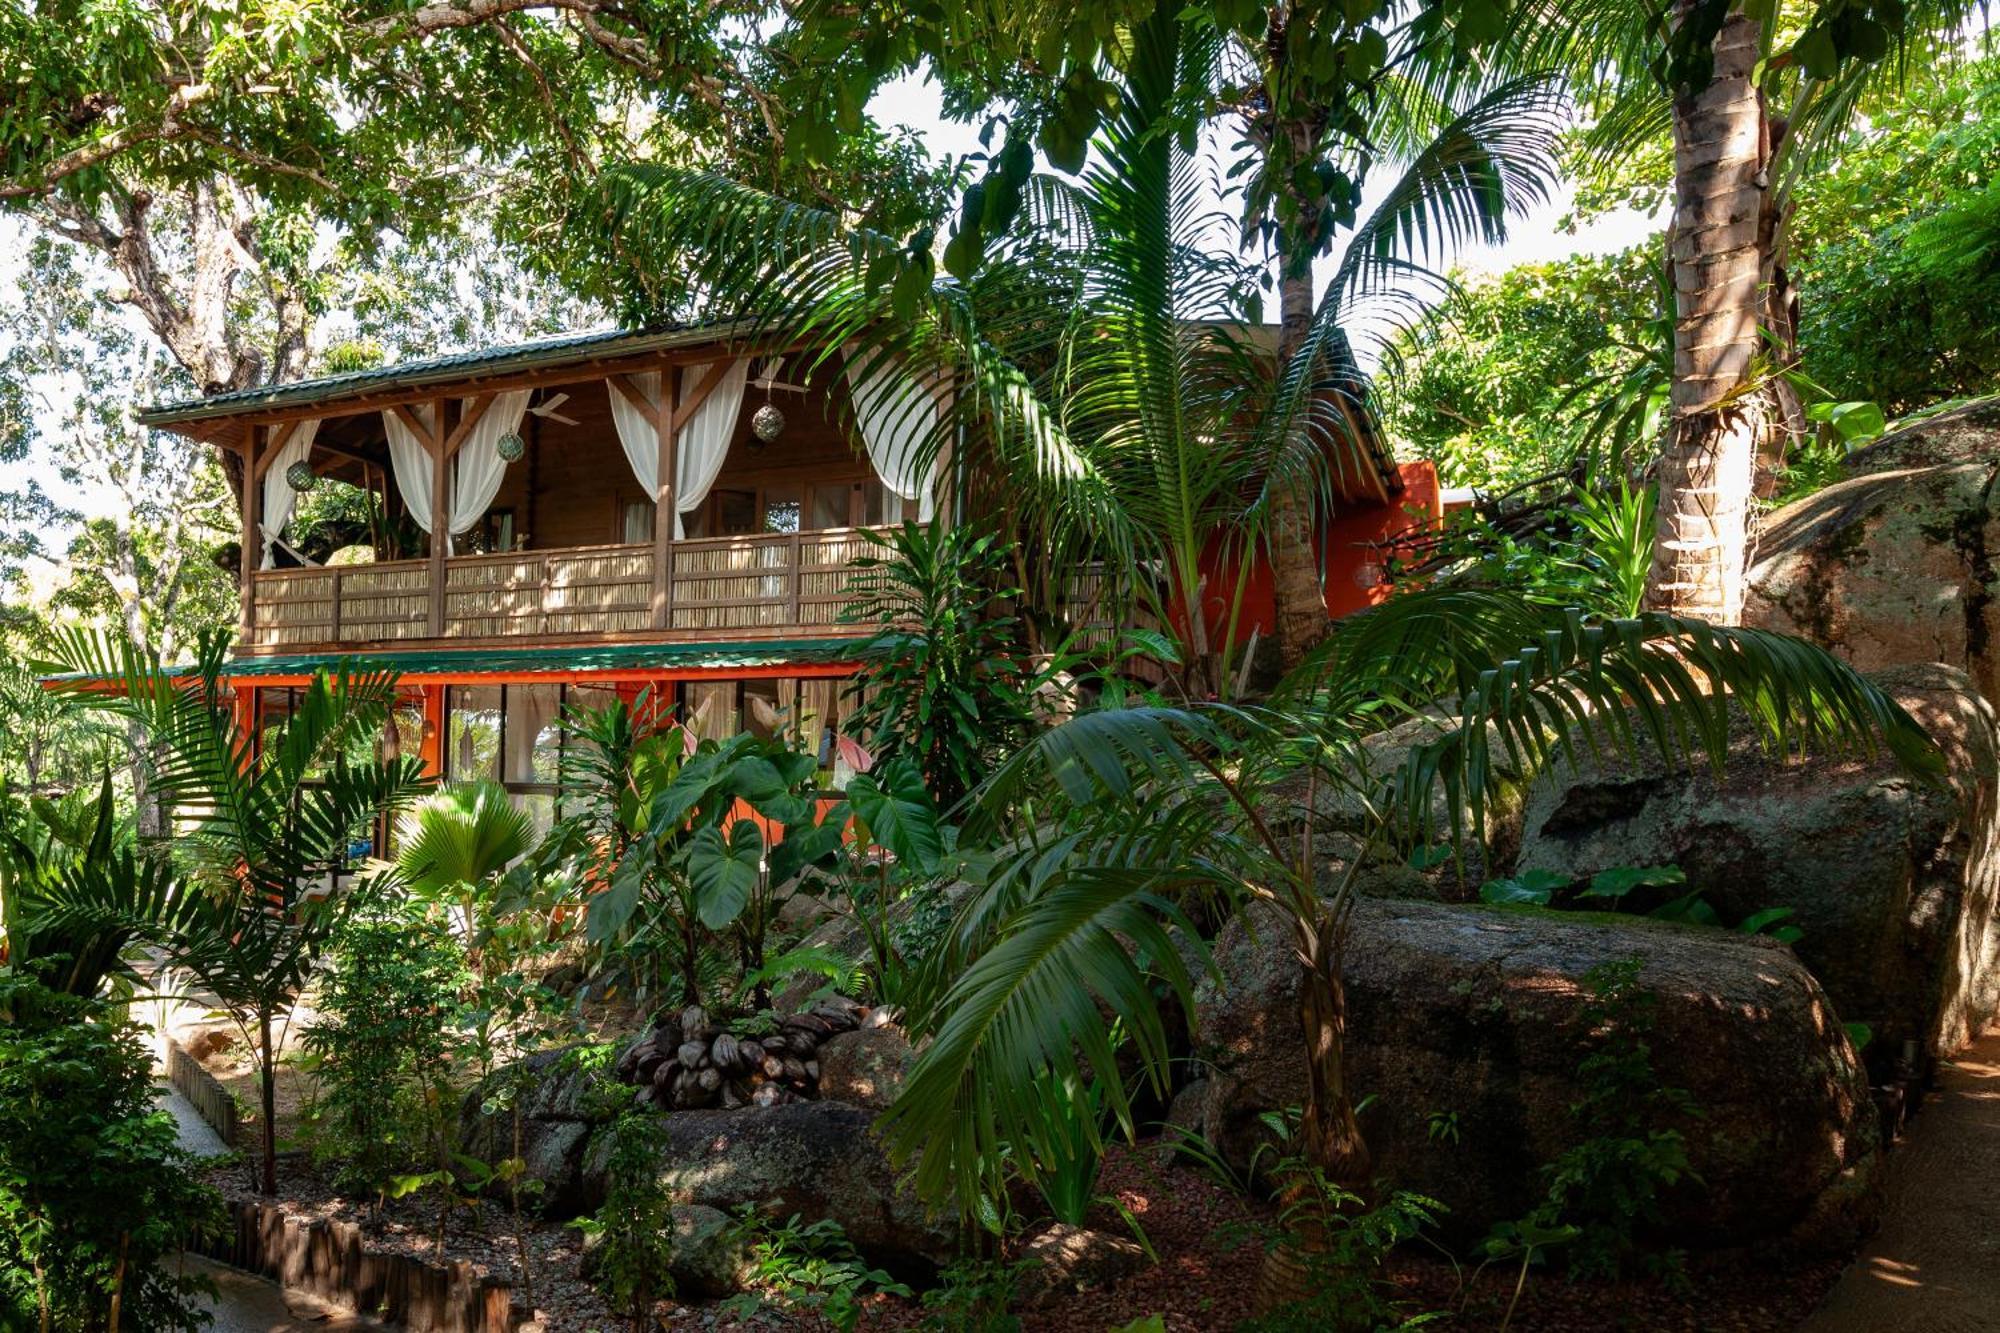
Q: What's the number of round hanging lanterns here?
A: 3